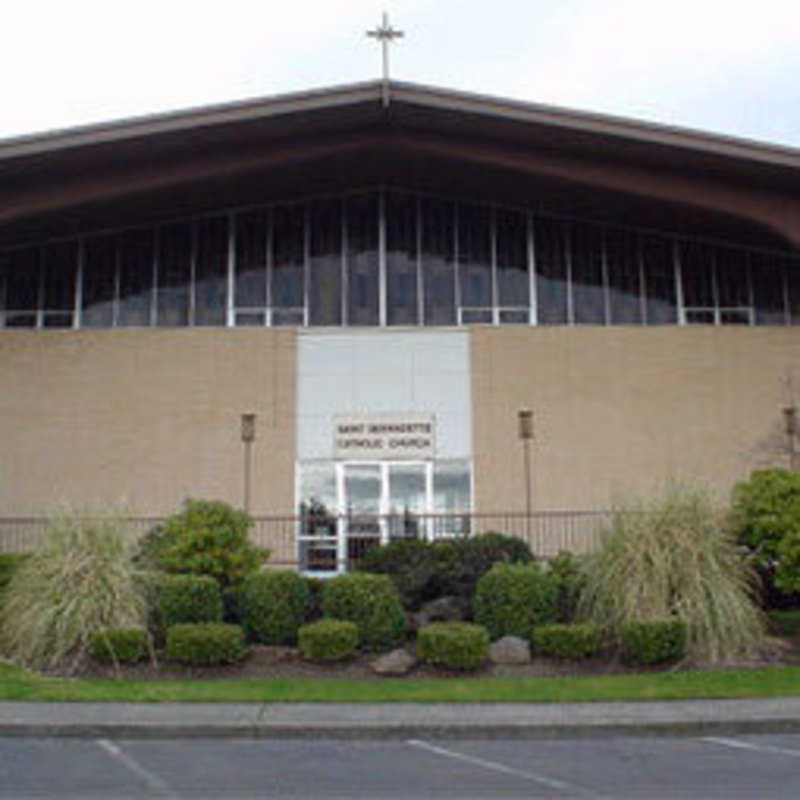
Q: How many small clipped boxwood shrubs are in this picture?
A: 6